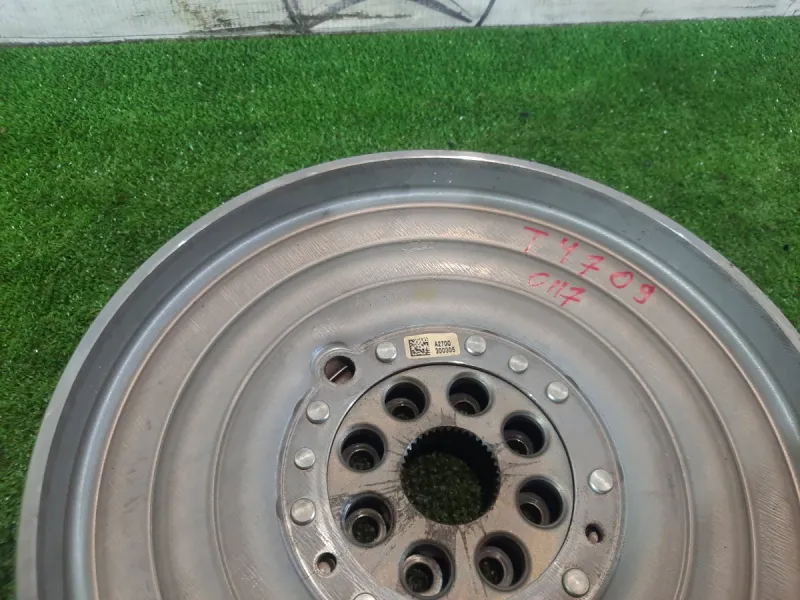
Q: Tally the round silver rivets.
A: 10